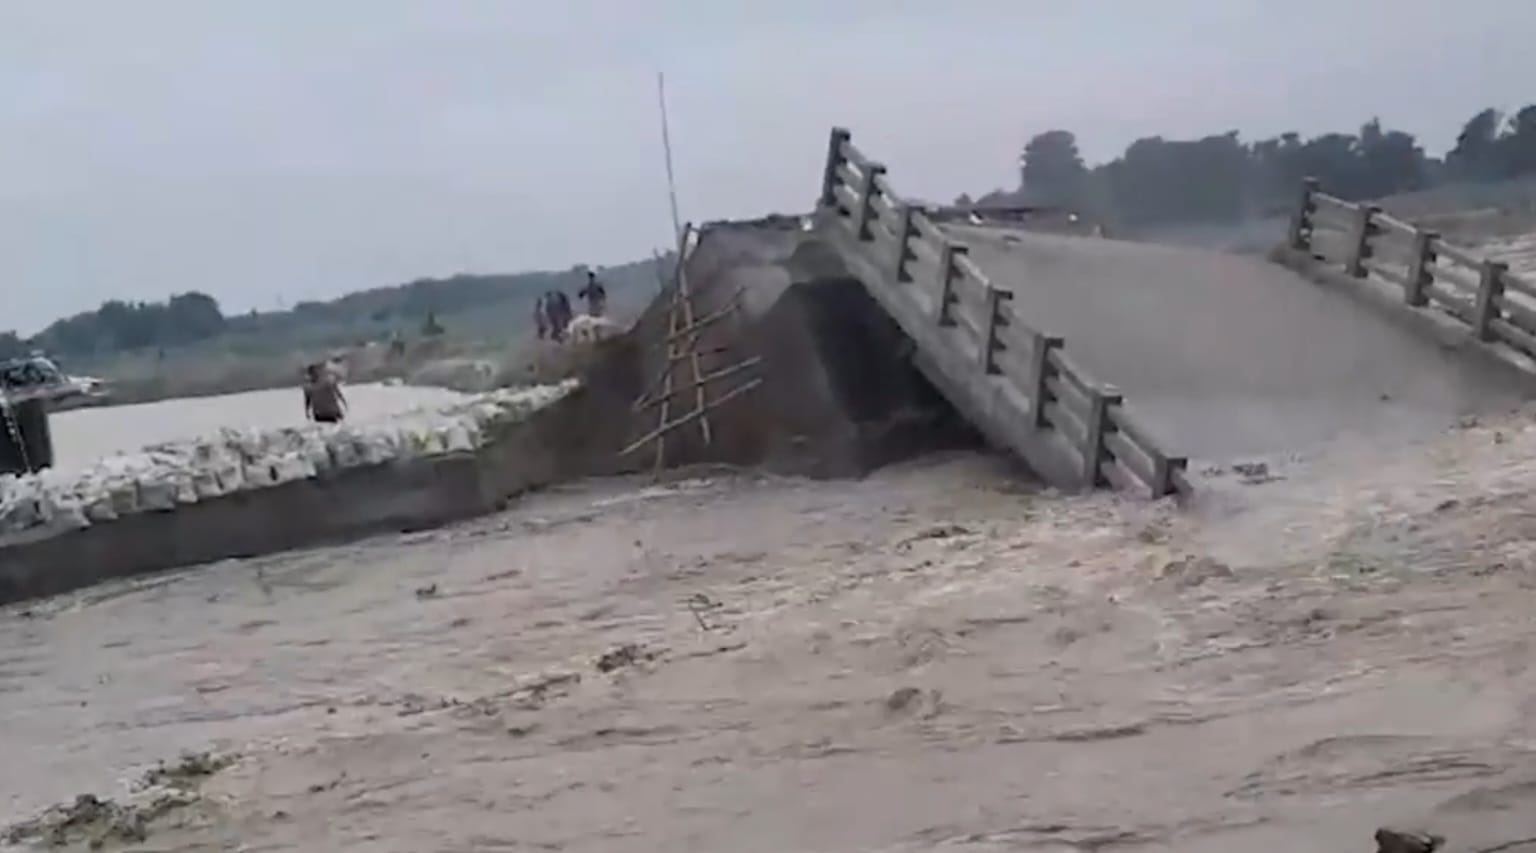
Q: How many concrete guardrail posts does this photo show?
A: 12